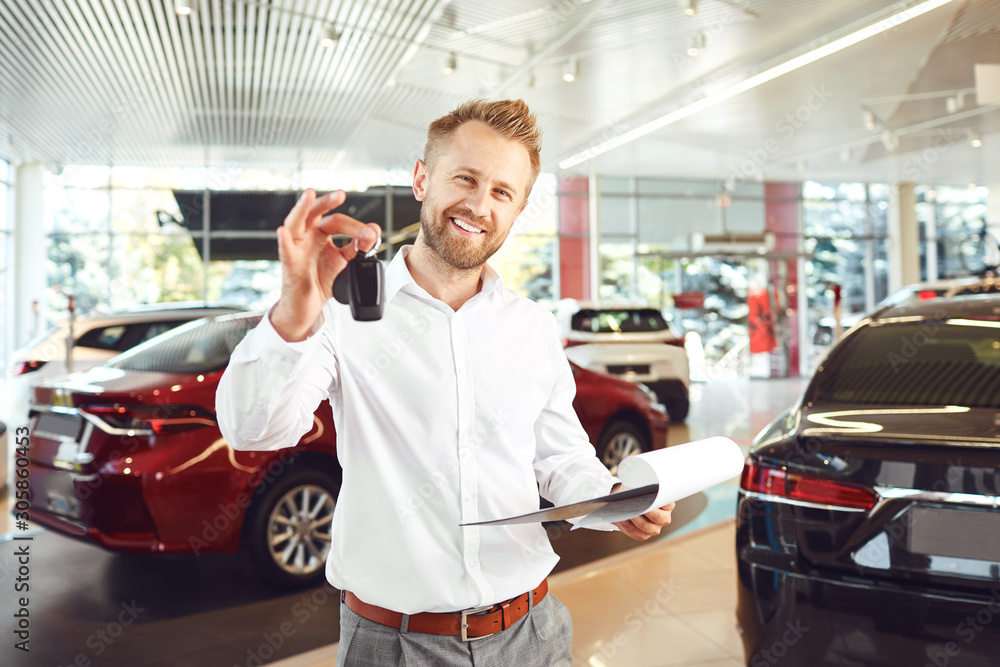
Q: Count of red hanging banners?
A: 2